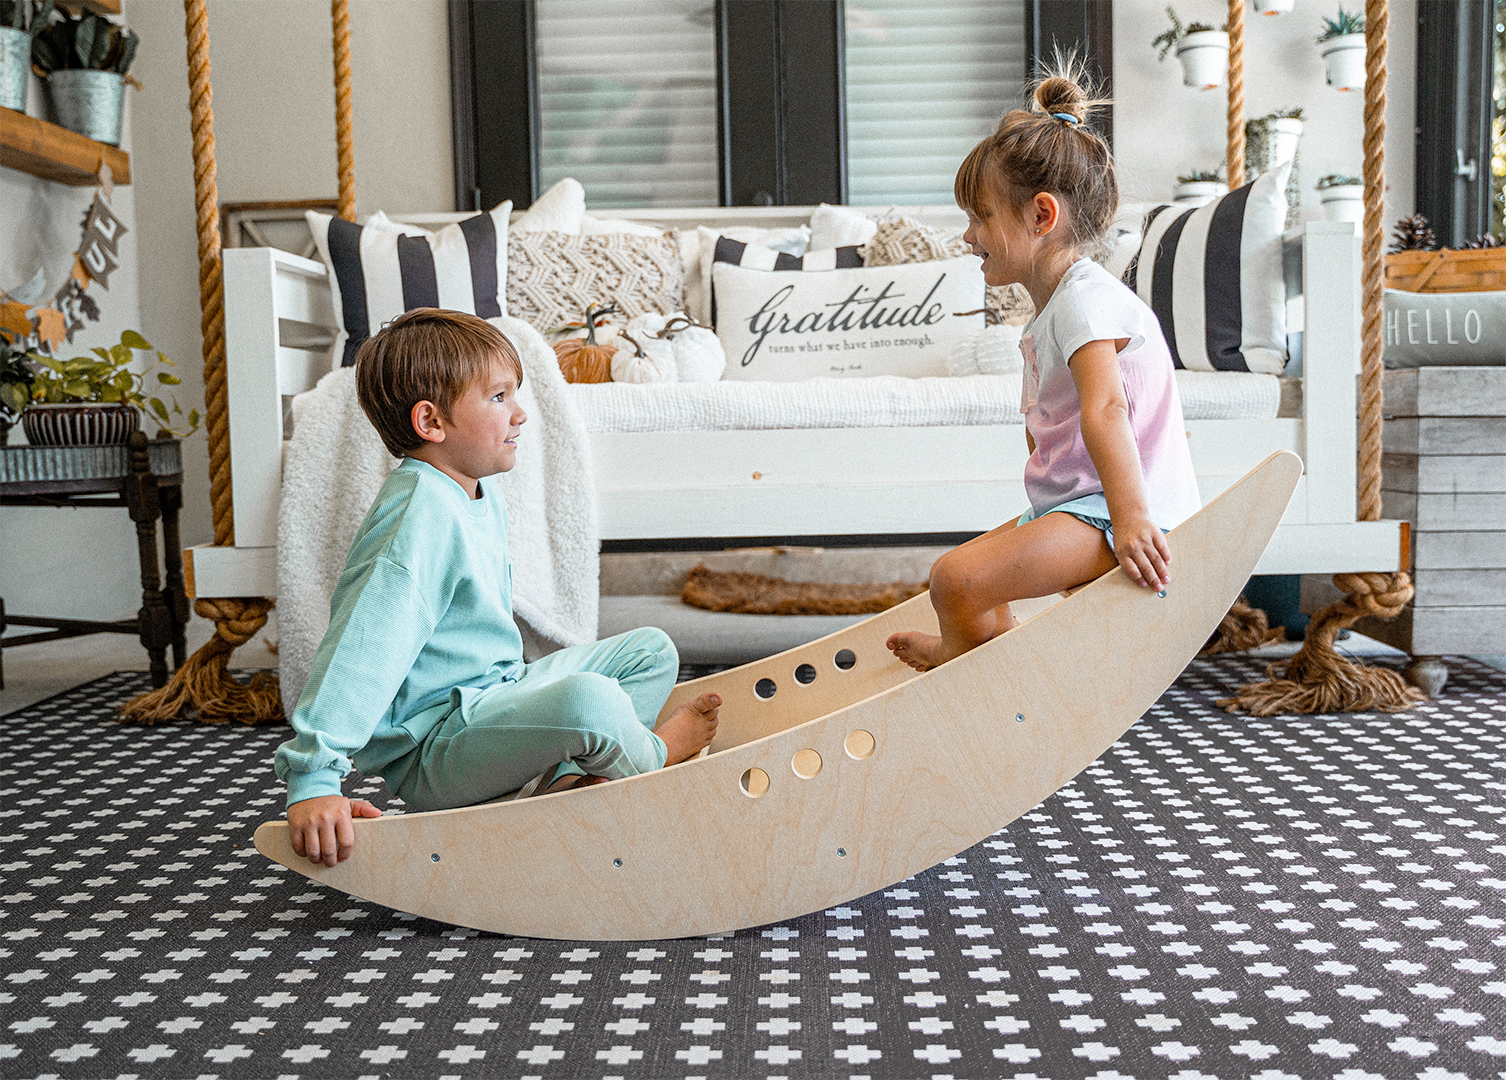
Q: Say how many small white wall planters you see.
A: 6